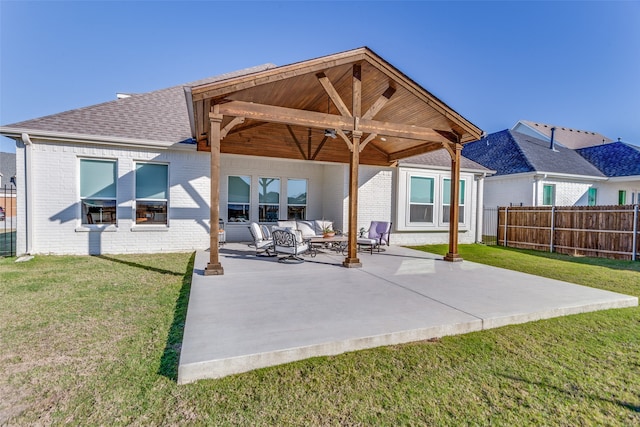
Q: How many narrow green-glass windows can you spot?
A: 3